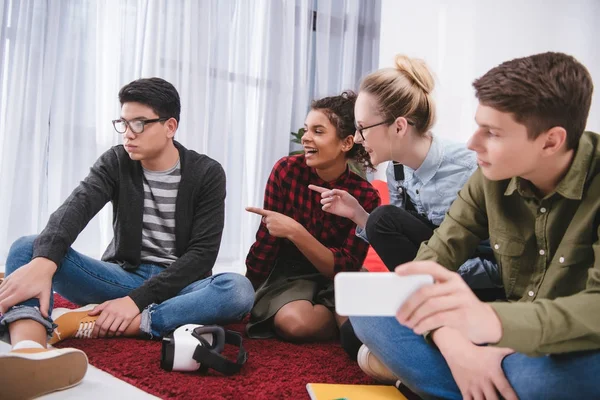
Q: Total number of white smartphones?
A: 1